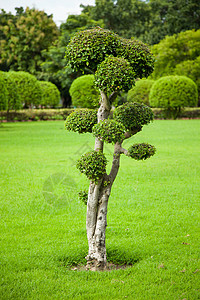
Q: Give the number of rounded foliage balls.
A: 8